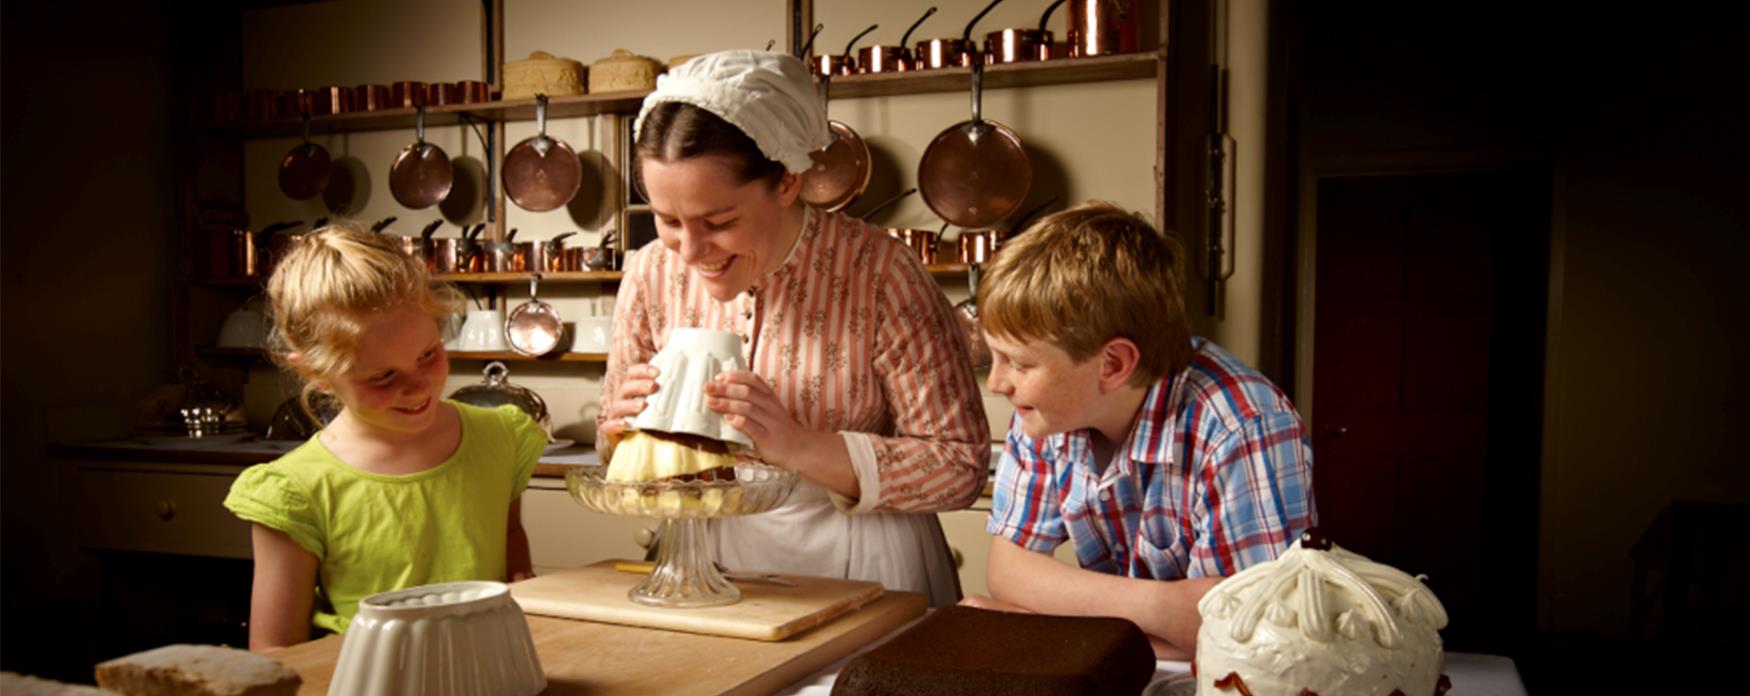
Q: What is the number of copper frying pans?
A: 7